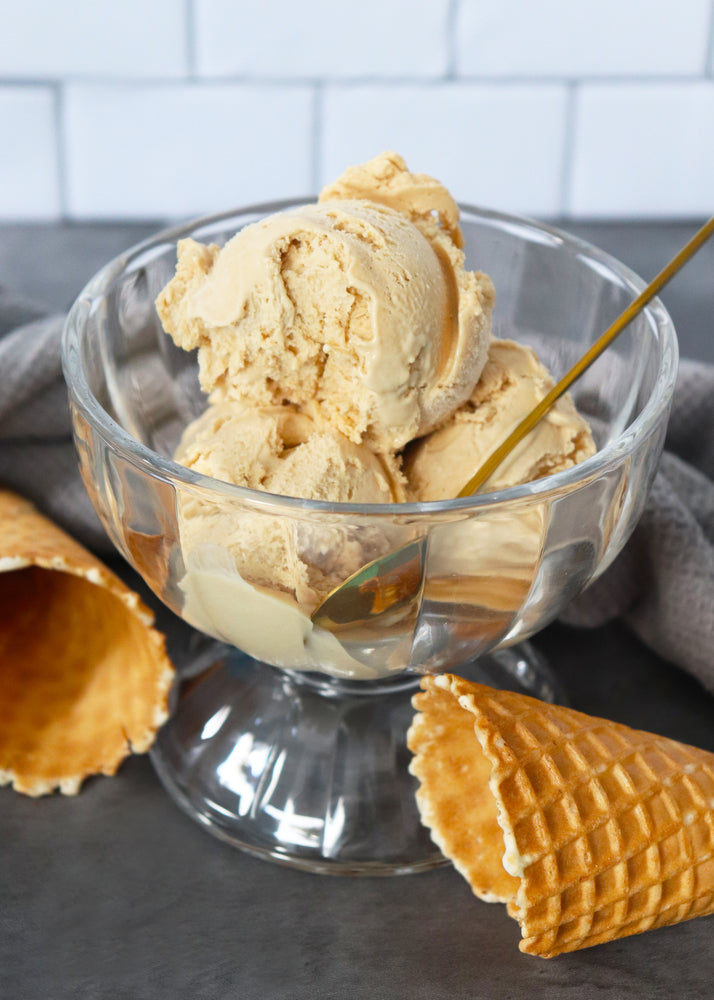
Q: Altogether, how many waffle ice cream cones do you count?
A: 2